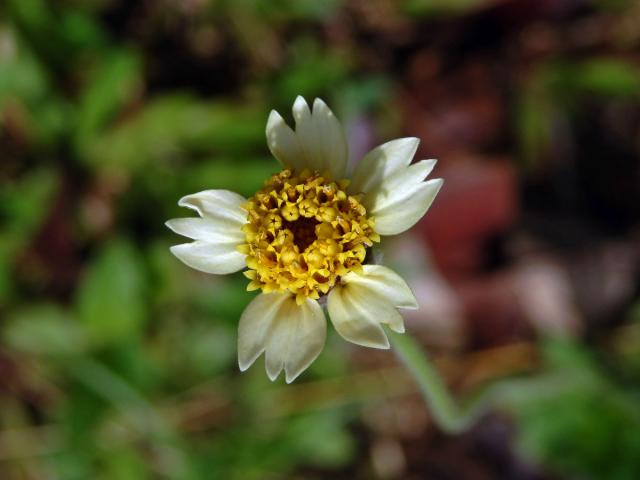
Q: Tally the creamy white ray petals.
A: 5